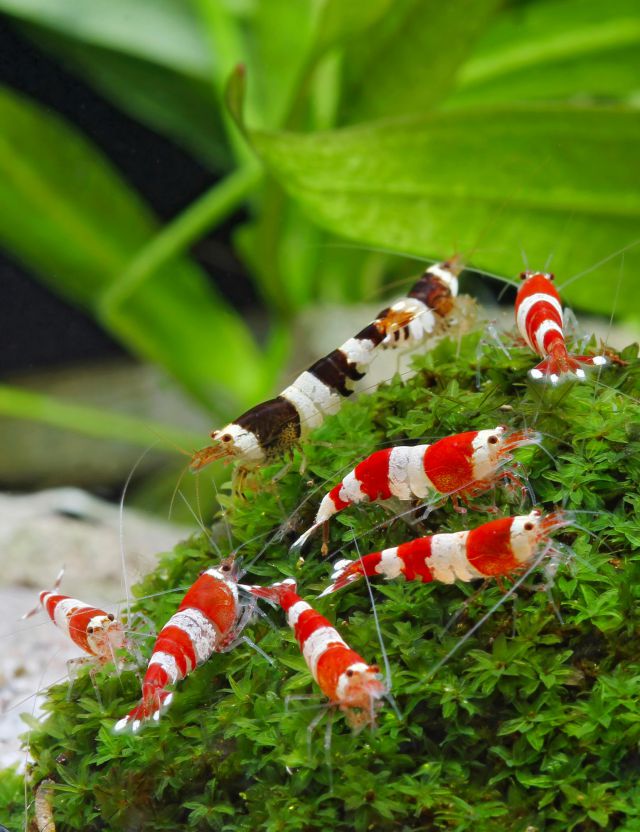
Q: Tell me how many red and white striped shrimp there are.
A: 6